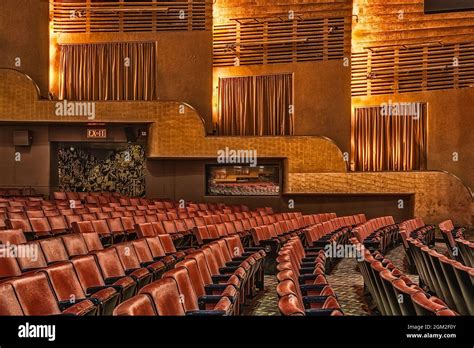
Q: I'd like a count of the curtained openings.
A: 3